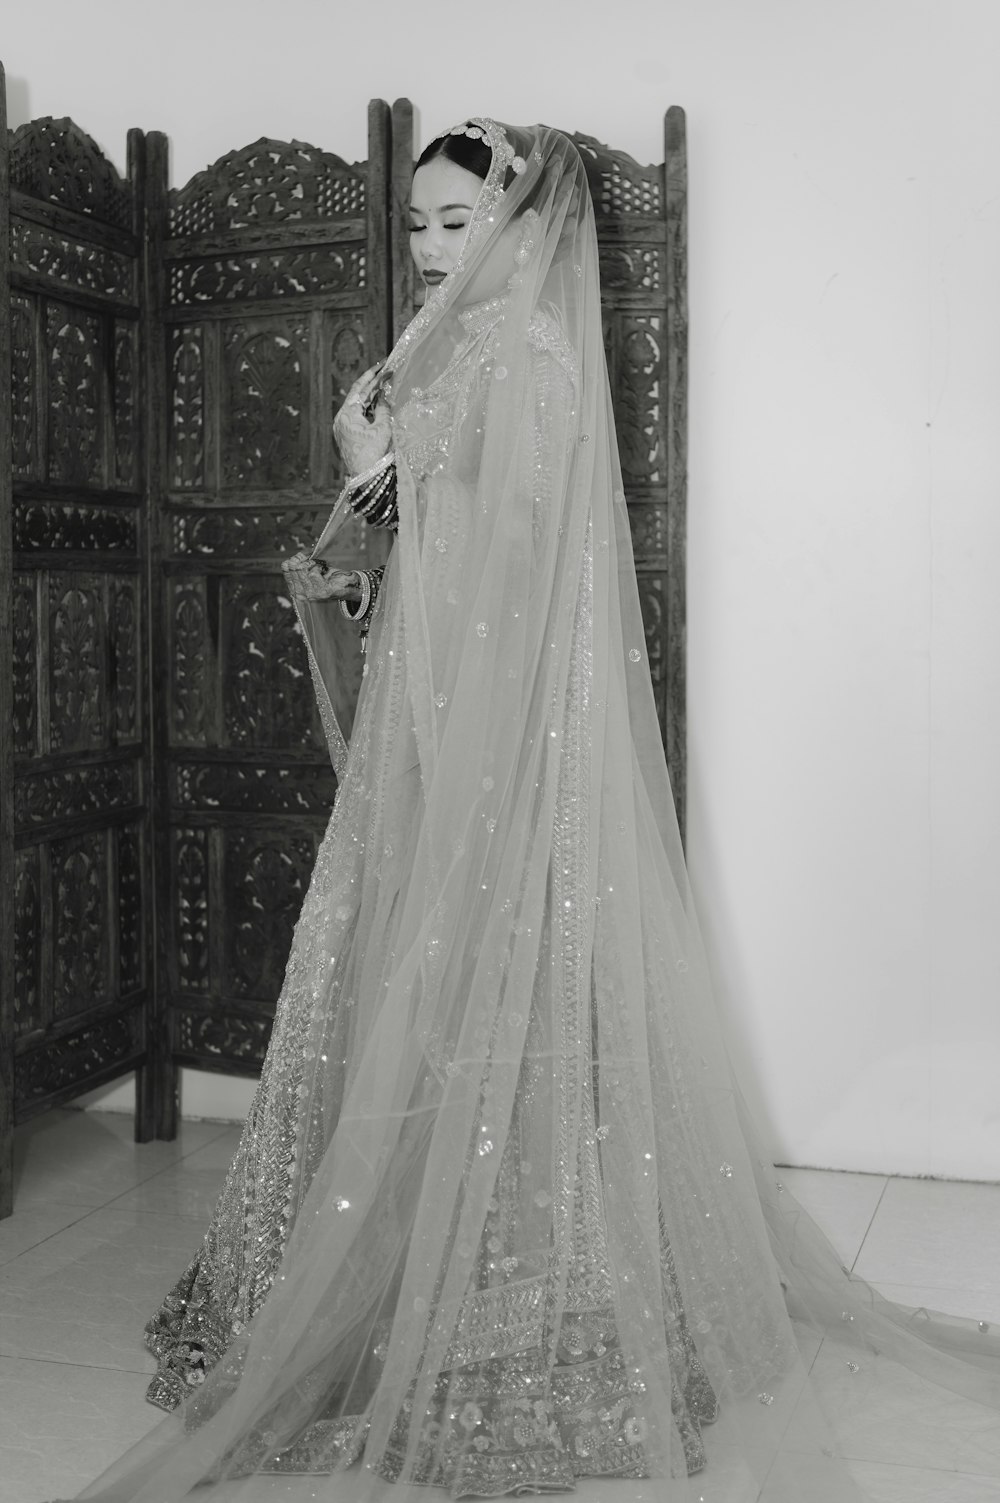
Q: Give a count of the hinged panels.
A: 3